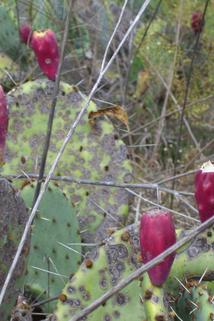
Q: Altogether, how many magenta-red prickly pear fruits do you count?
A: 6